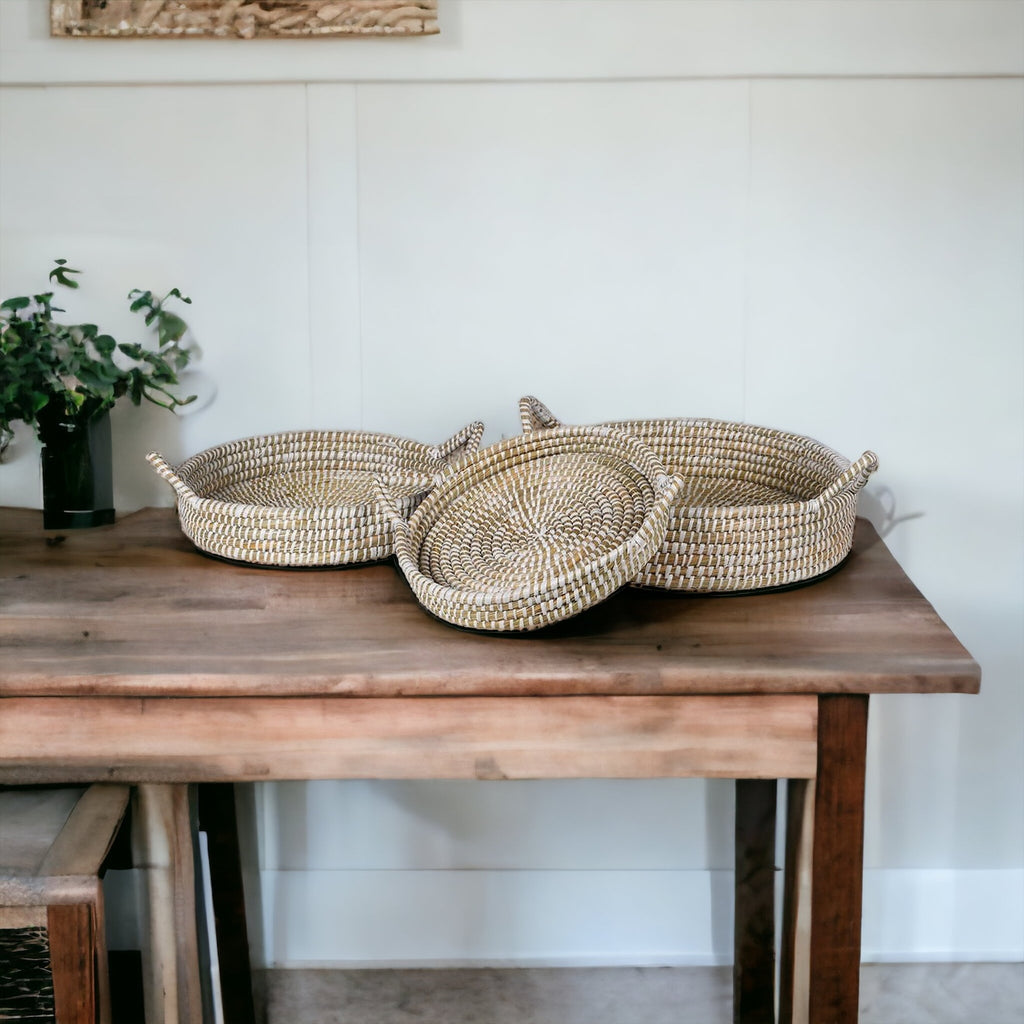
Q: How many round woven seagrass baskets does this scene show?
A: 3